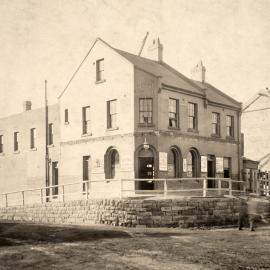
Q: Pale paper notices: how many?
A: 4